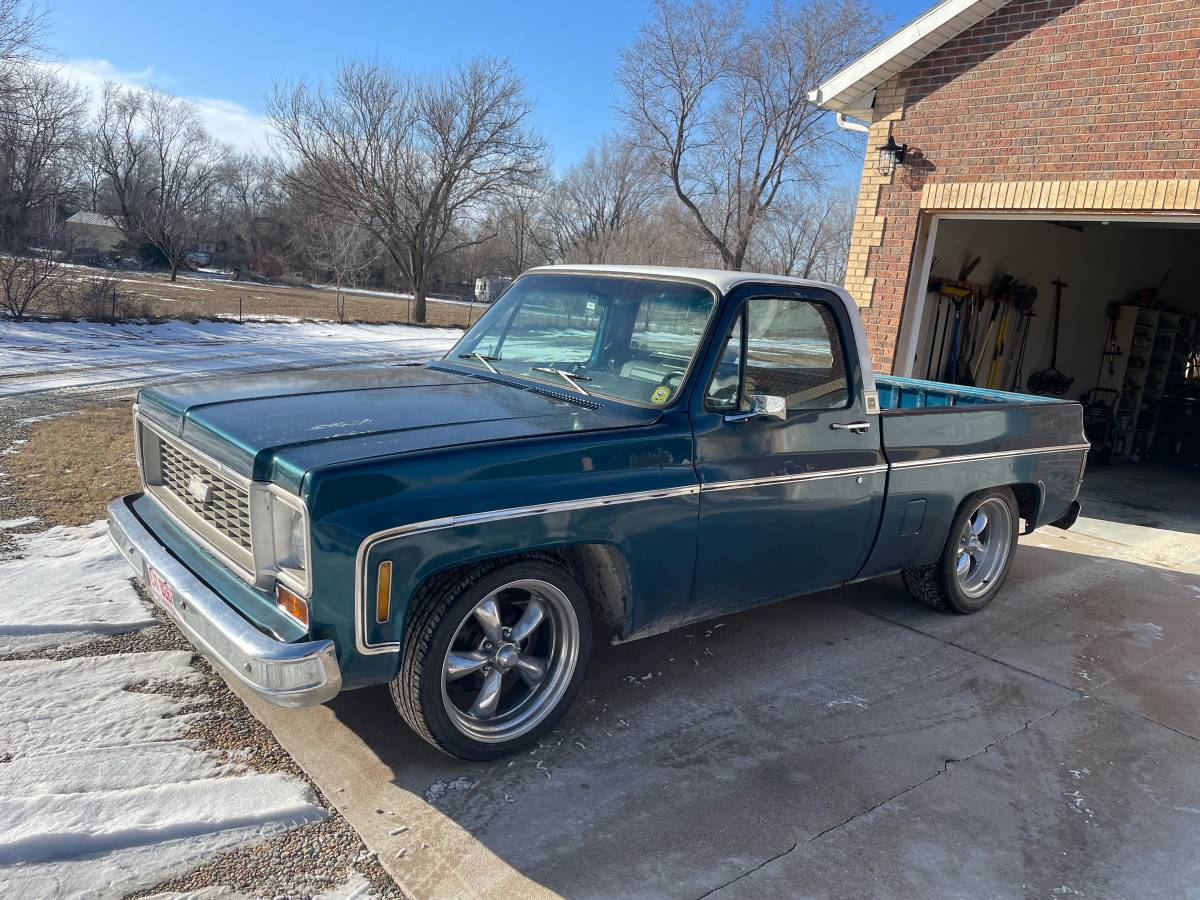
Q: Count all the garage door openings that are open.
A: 1